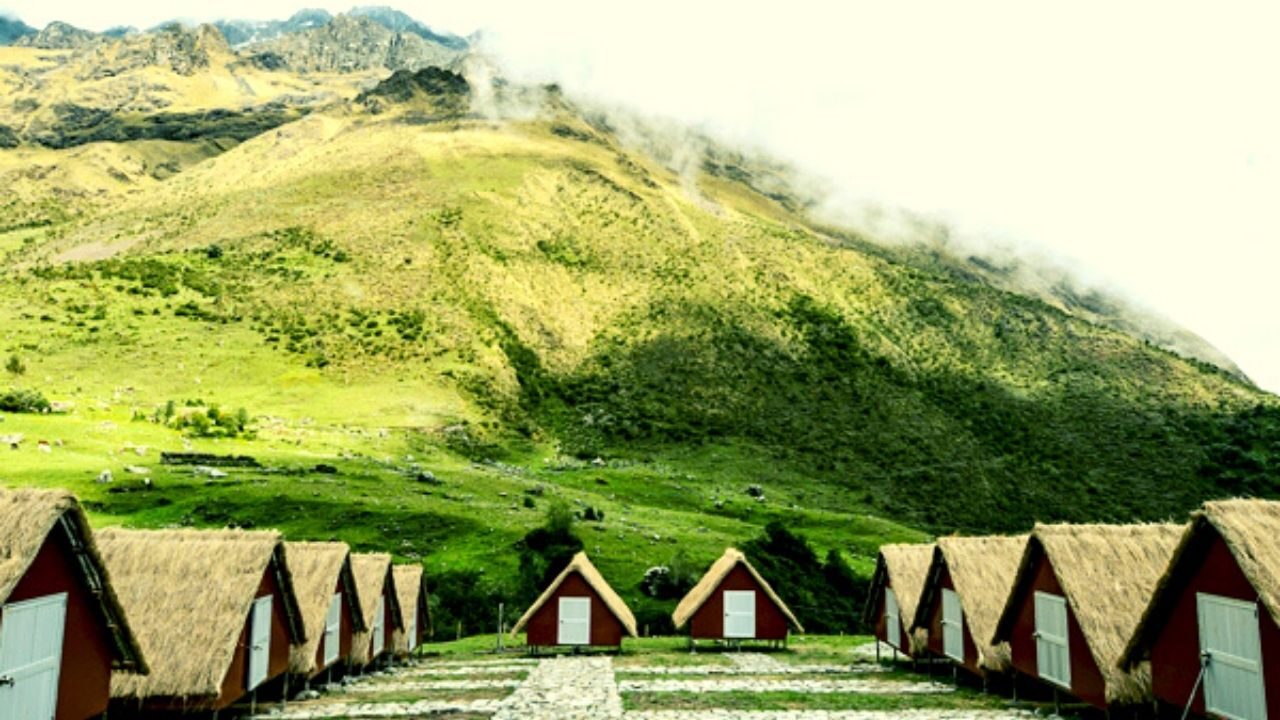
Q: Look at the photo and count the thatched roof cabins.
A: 11